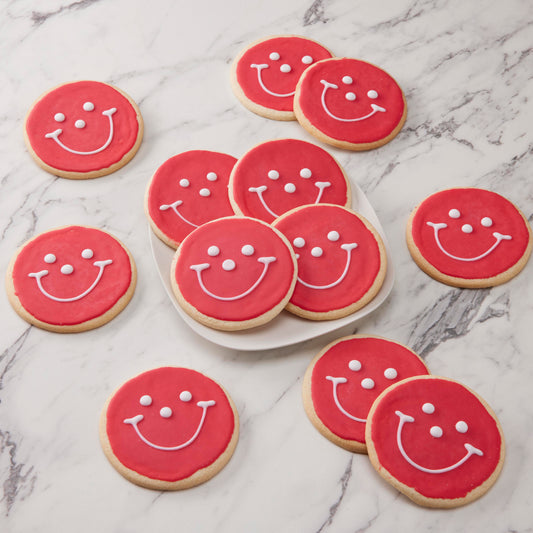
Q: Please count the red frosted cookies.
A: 12